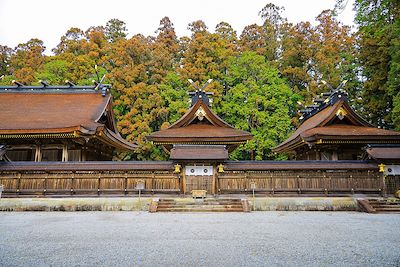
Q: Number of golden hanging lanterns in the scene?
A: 3